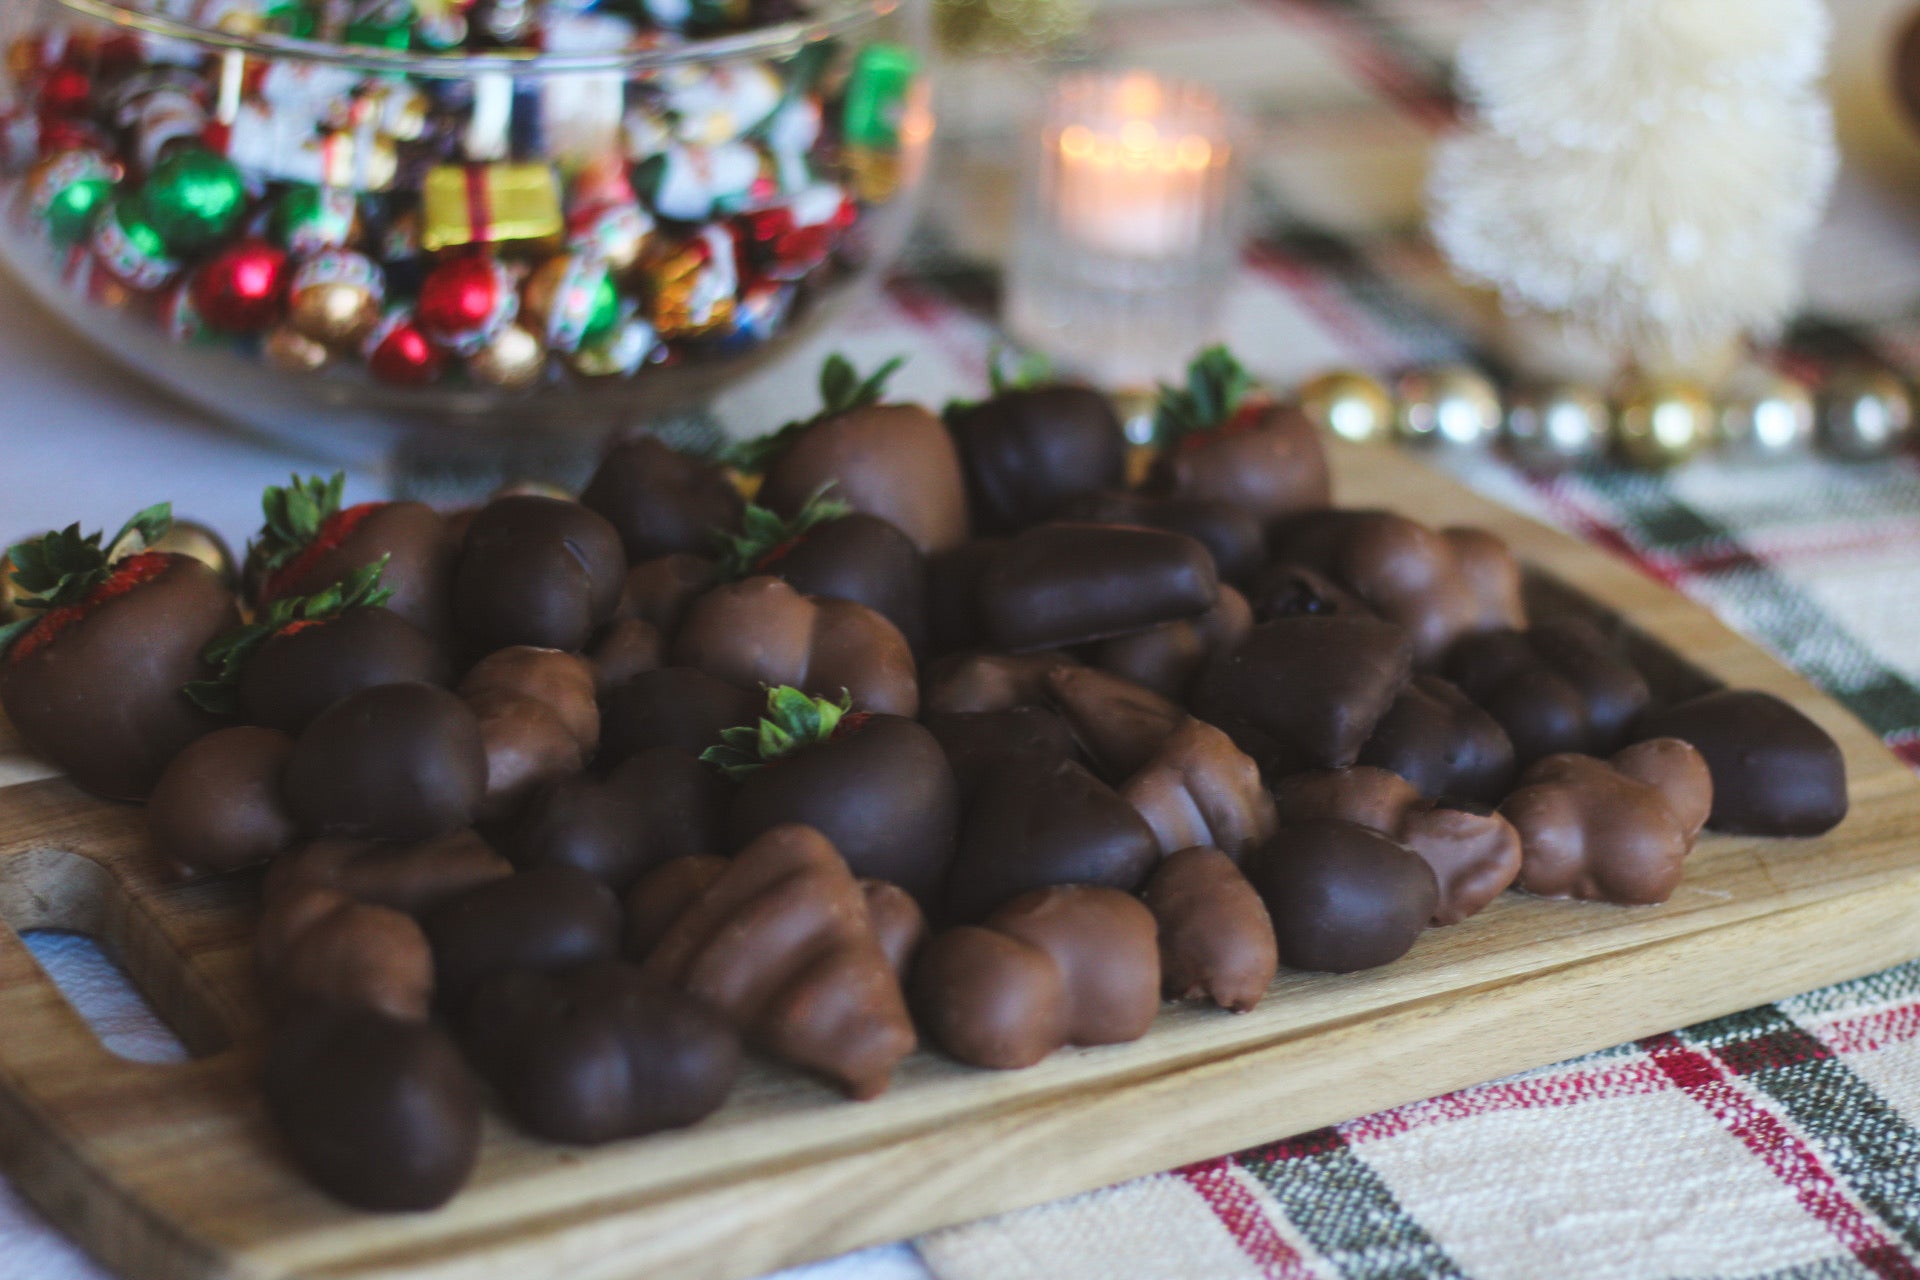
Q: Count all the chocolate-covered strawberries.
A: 8